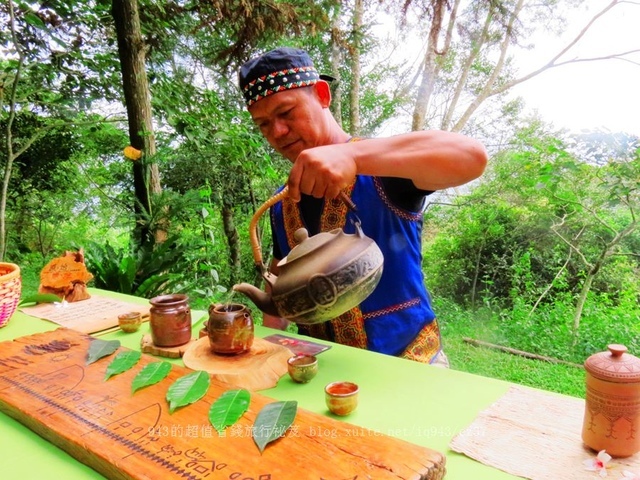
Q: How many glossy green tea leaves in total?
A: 6